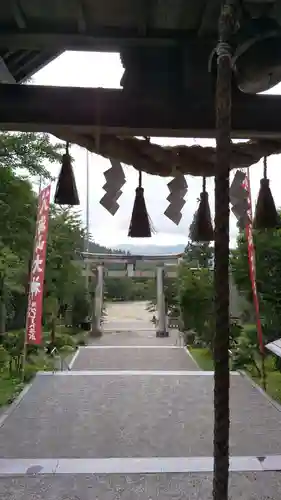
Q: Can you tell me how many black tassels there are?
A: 4